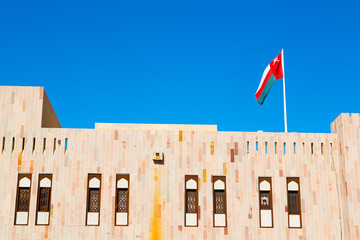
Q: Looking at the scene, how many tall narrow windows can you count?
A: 8